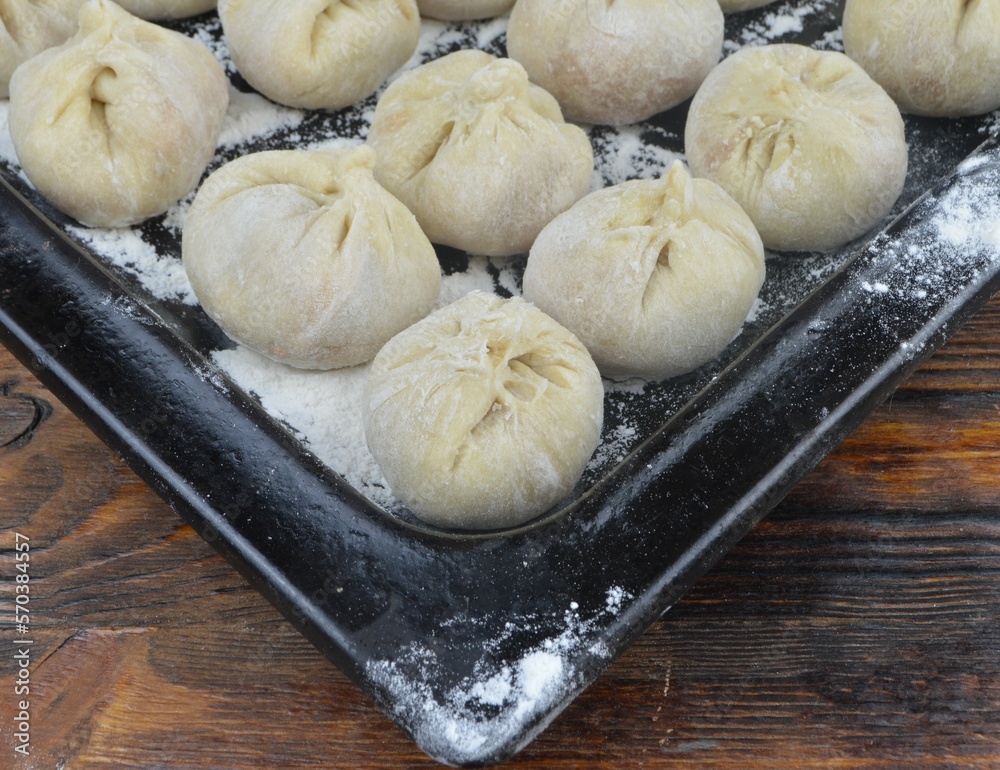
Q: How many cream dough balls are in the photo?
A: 13